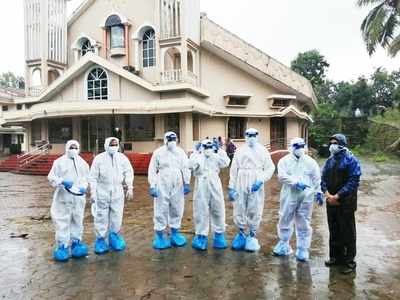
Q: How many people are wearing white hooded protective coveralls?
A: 6